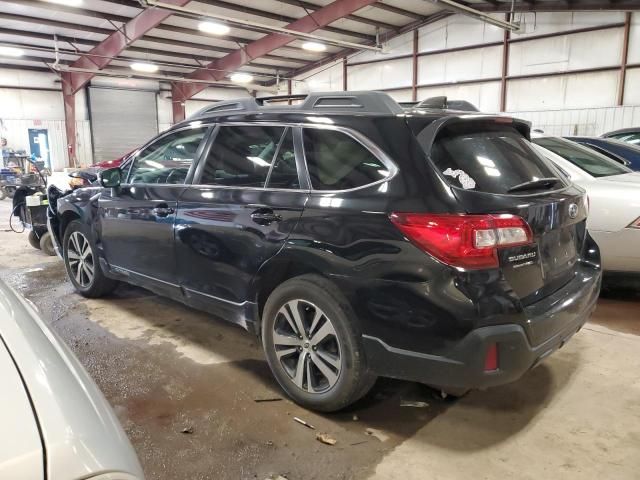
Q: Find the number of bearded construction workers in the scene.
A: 0